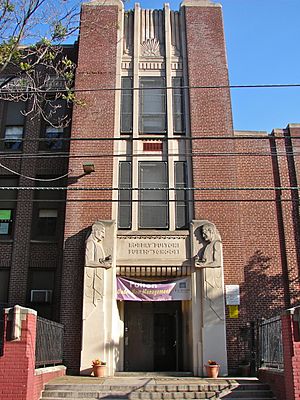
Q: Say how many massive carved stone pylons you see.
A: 2